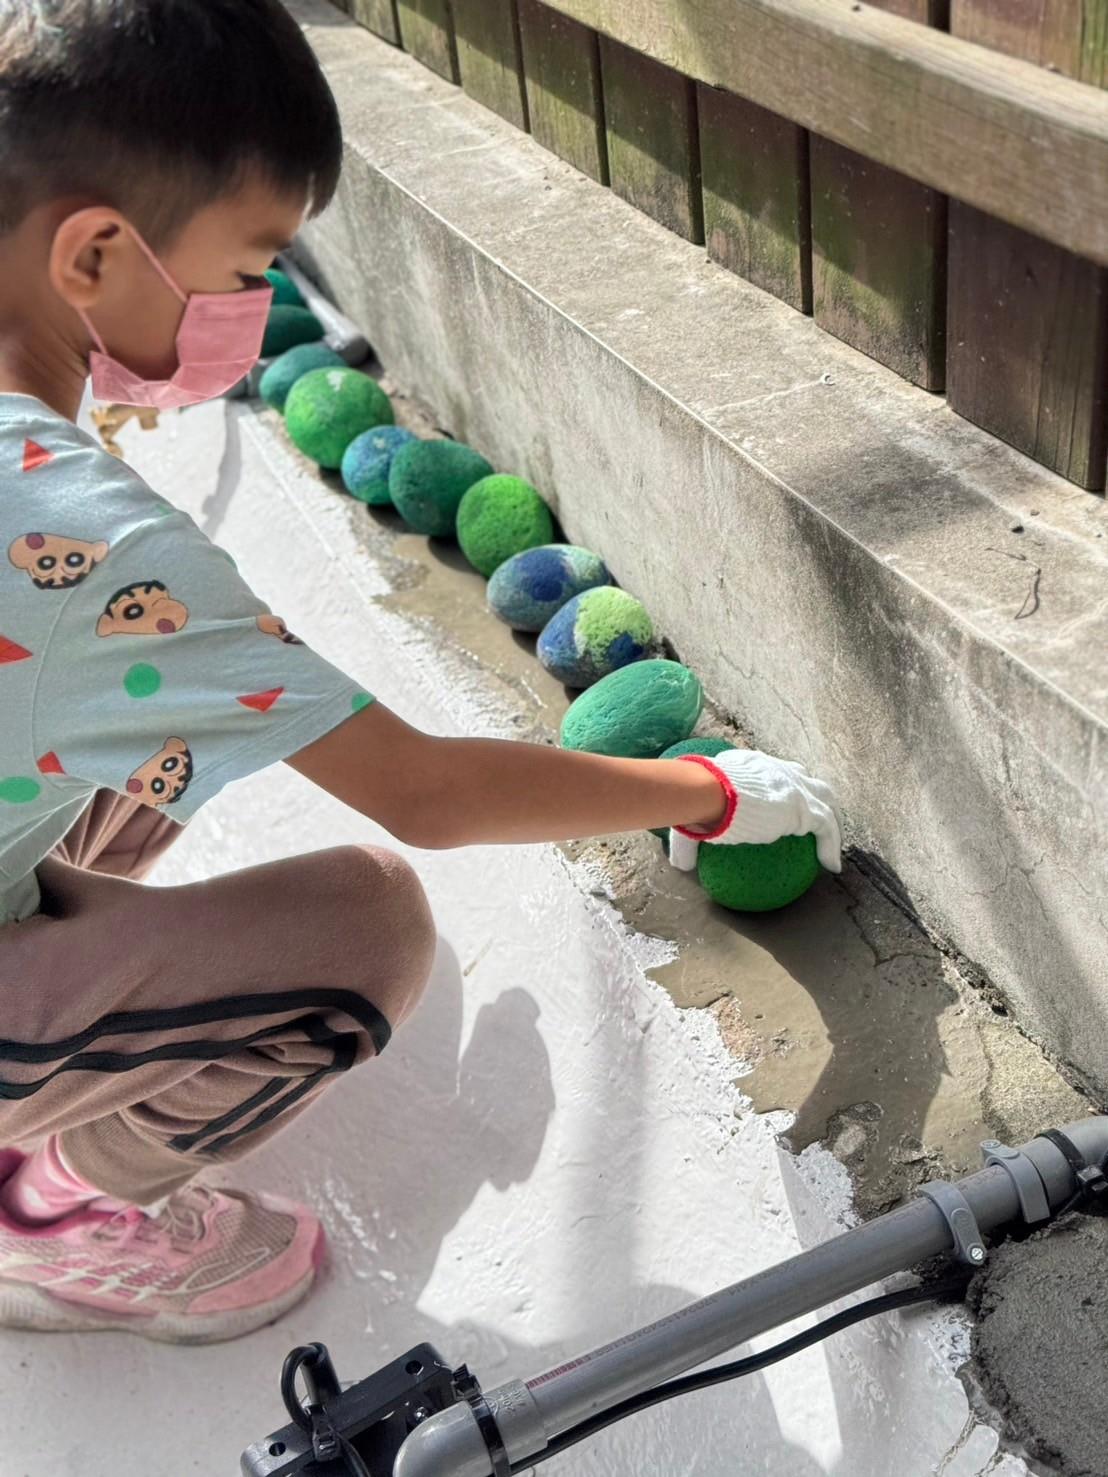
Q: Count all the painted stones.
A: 12